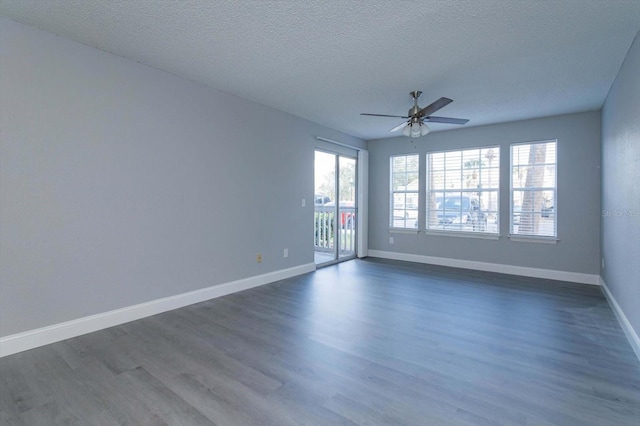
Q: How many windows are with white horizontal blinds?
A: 3